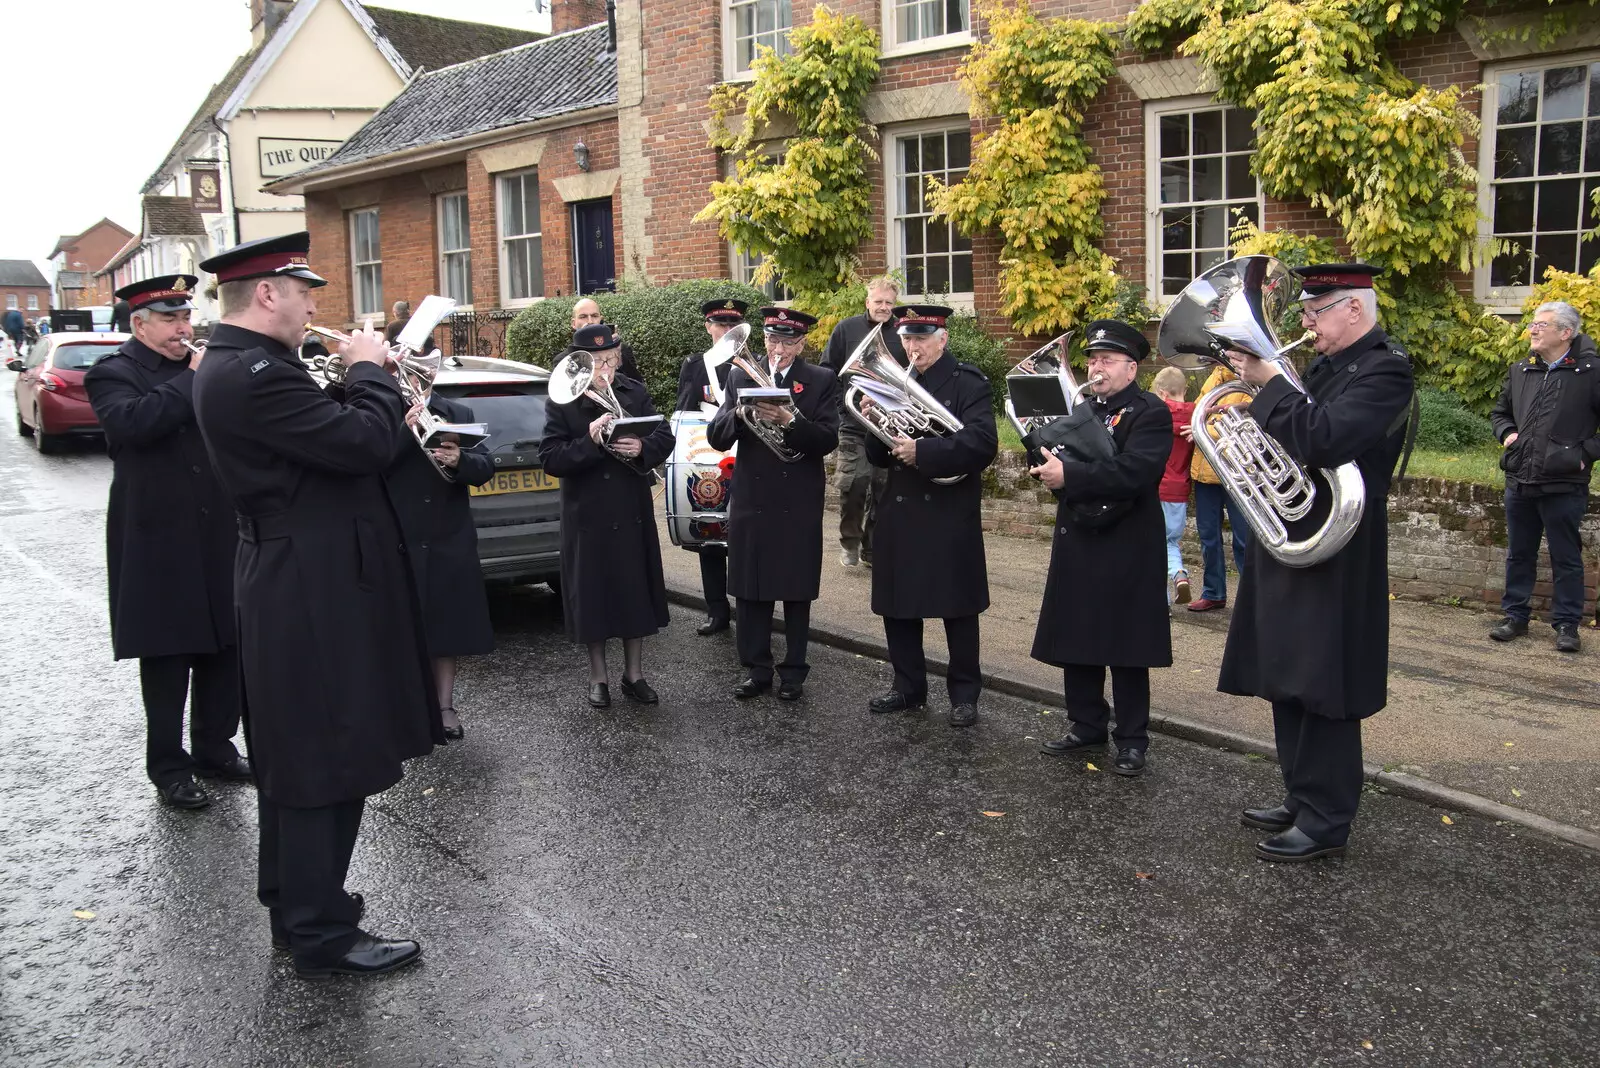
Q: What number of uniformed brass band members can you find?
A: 9